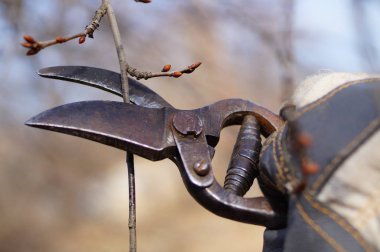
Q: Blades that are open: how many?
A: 2